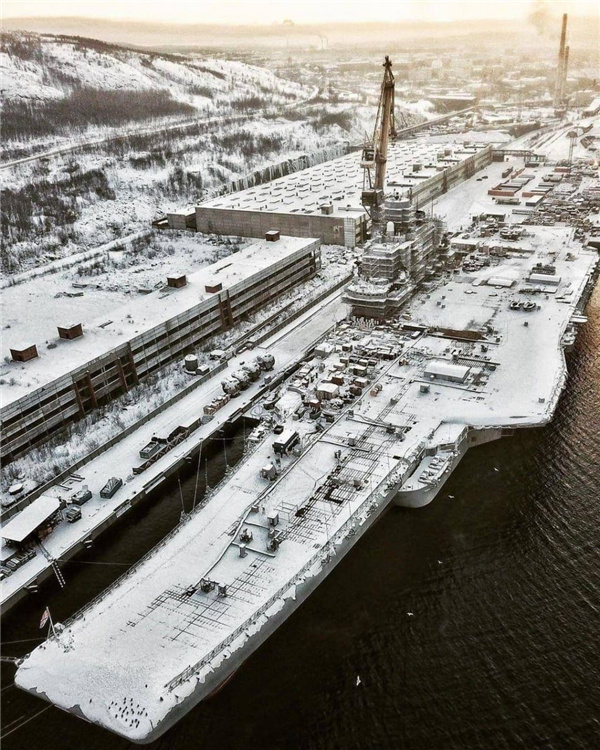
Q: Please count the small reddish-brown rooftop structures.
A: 5